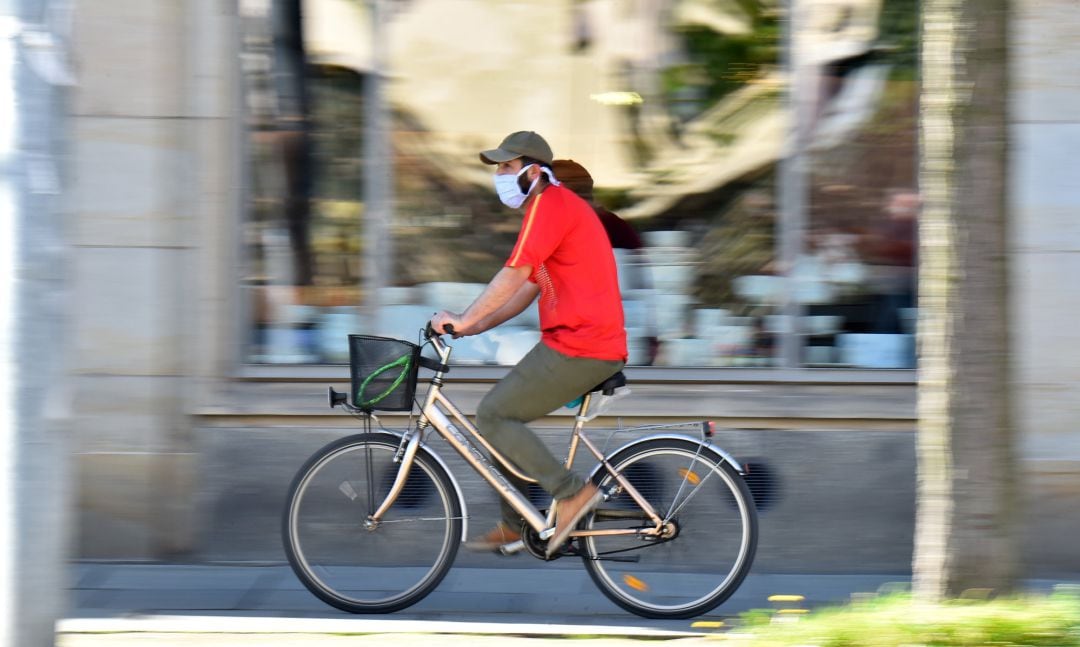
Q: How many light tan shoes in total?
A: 2